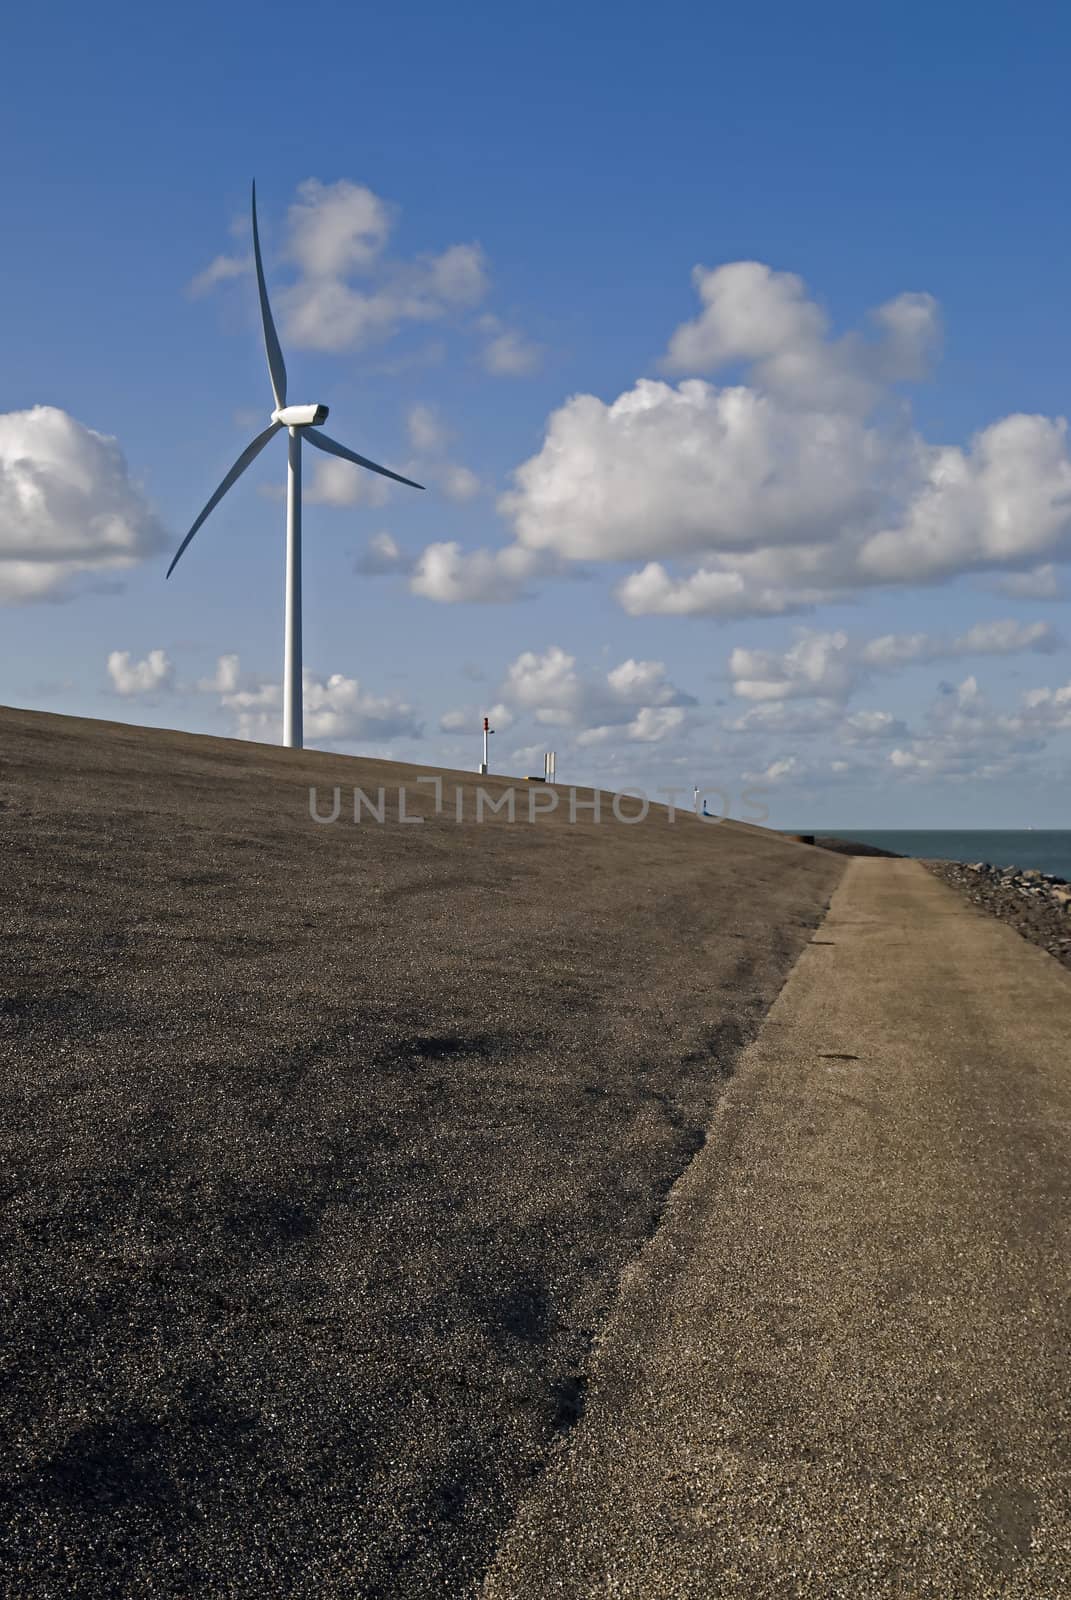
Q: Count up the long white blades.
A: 3